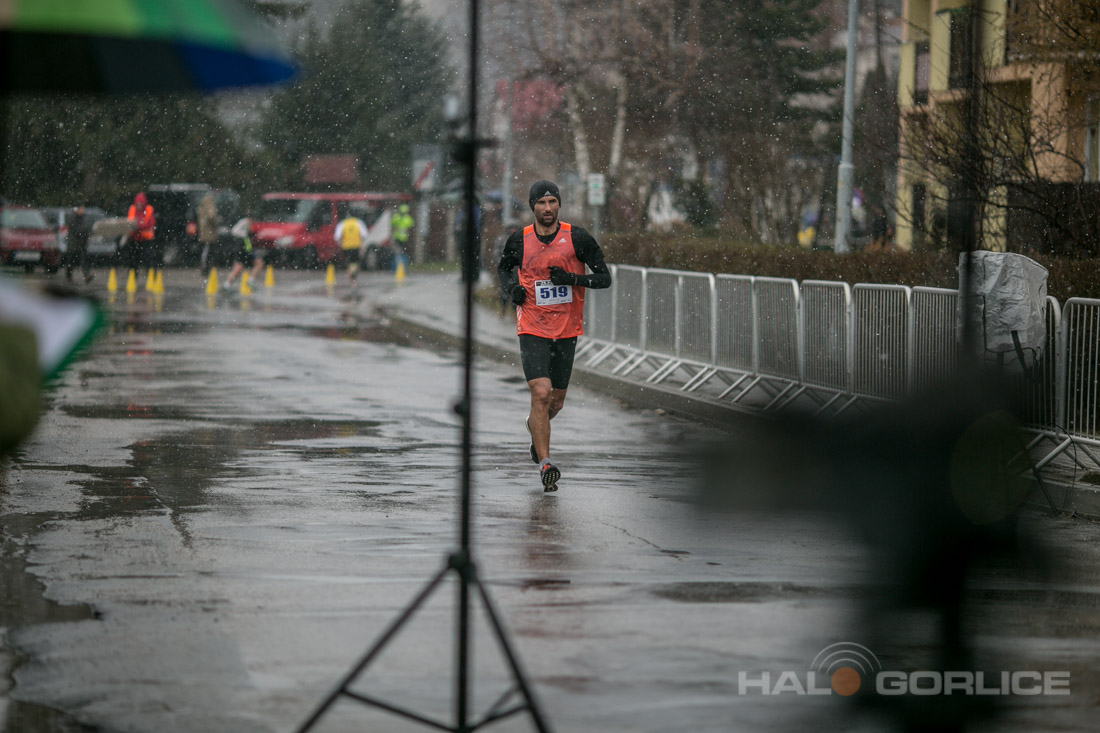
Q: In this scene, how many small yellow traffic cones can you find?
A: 9